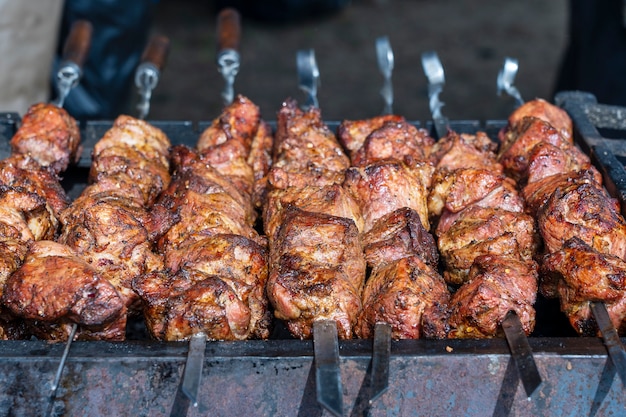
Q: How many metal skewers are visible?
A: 7